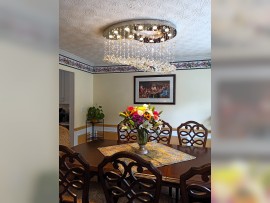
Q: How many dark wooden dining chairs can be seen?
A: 6